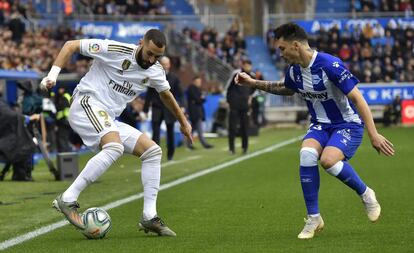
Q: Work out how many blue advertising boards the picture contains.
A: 3